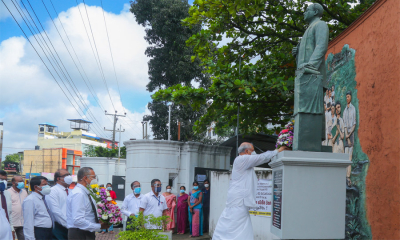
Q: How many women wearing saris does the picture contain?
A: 3